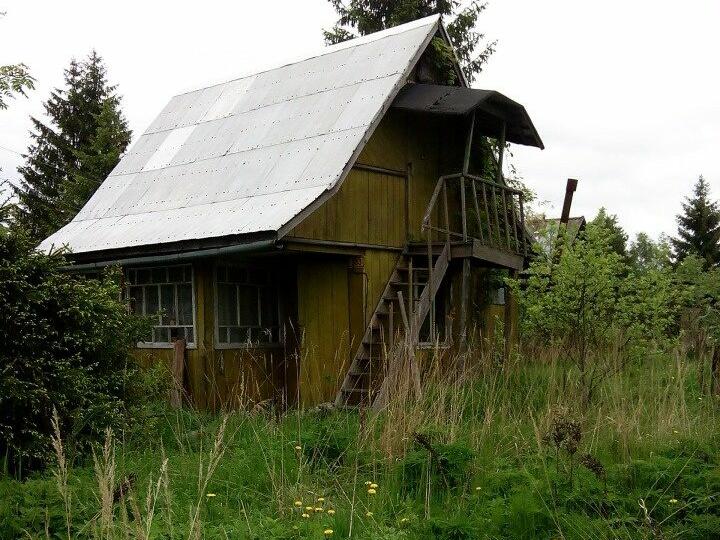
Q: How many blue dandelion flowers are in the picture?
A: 0